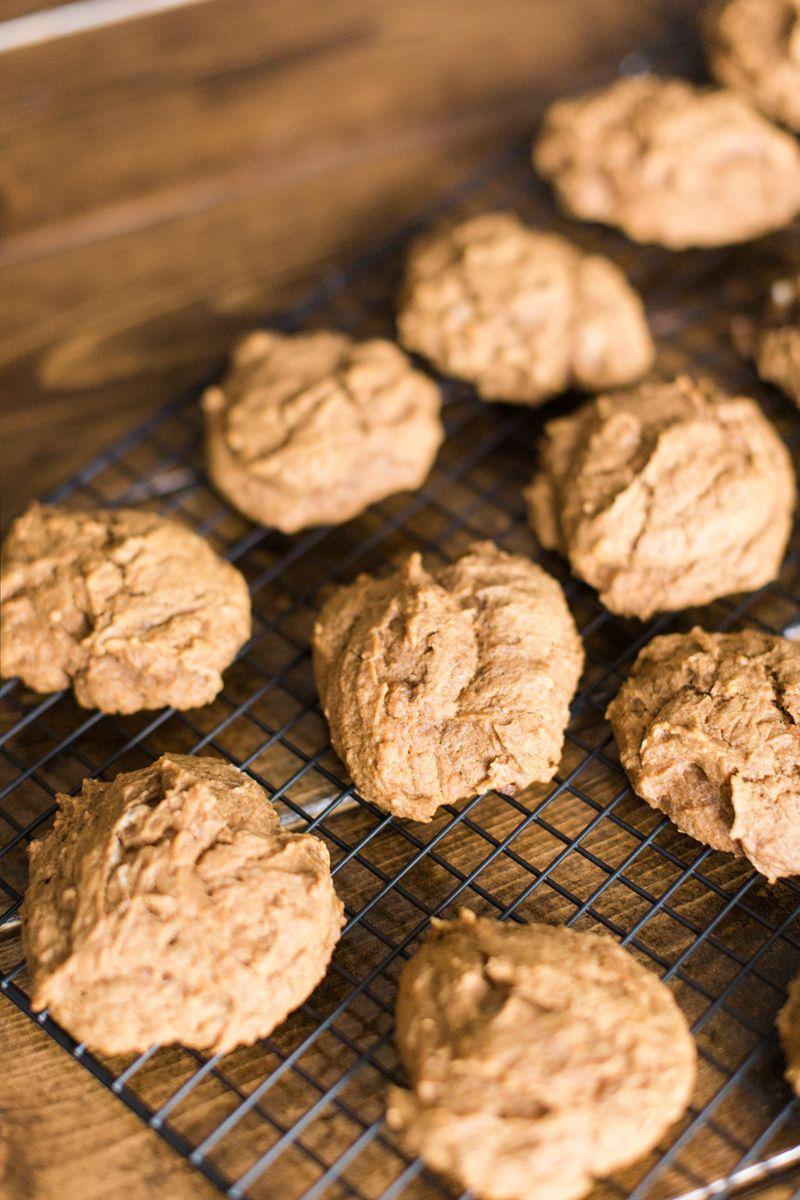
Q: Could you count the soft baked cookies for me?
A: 12